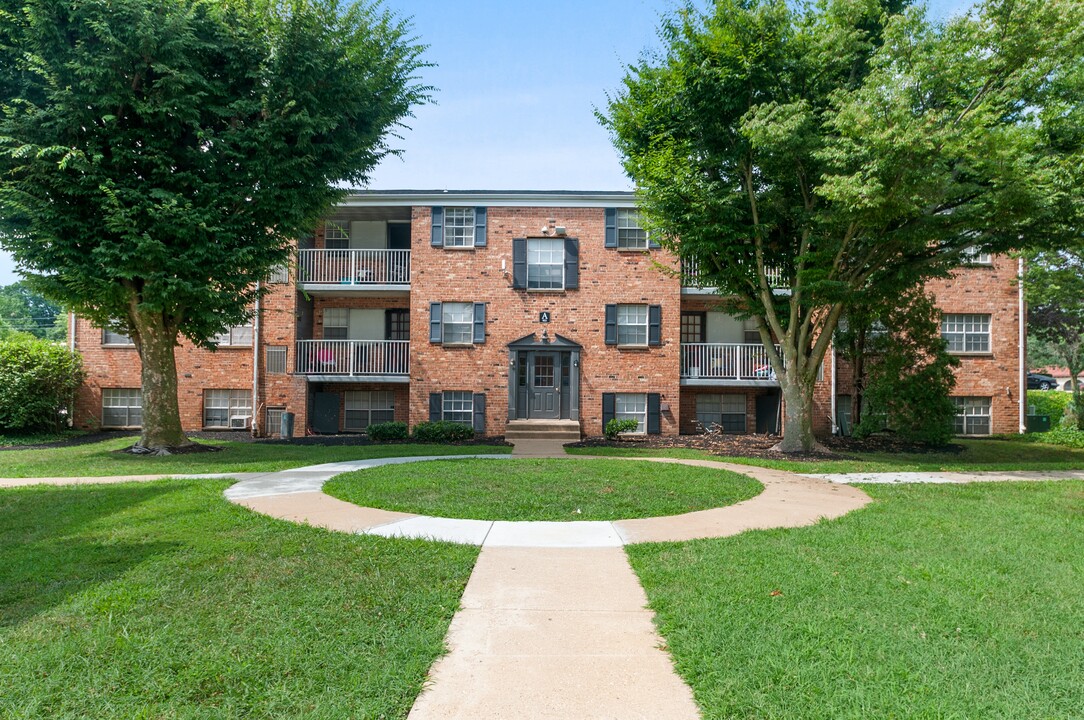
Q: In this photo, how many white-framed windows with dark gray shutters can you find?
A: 7